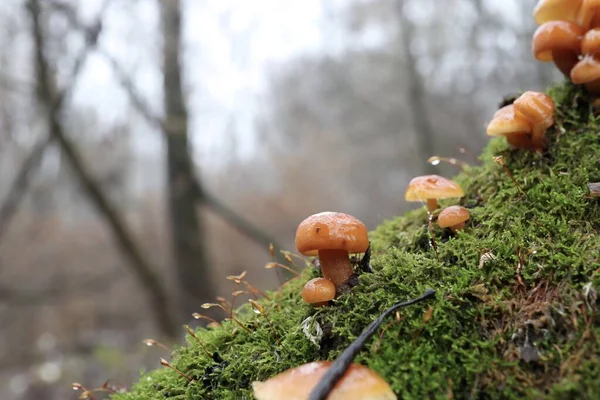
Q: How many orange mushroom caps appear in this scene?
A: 11